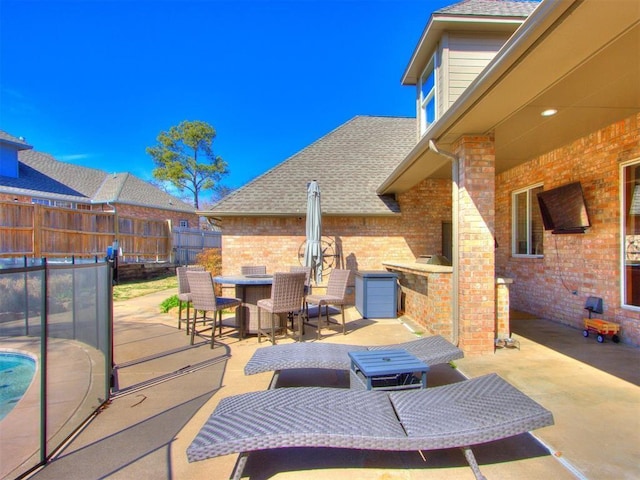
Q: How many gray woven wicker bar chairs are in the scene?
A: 6